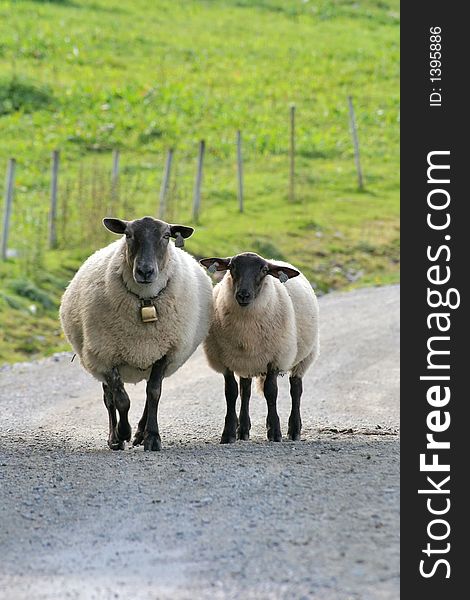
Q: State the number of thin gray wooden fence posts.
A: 8